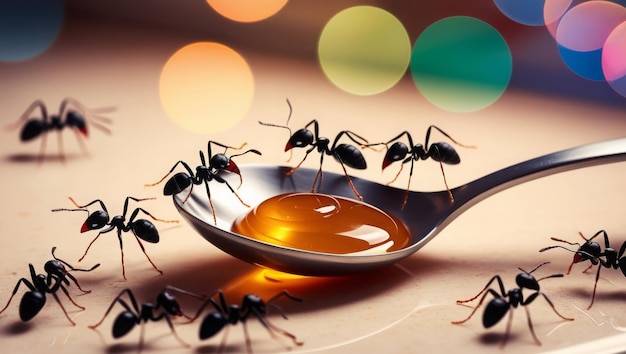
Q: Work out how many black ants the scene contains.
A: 10